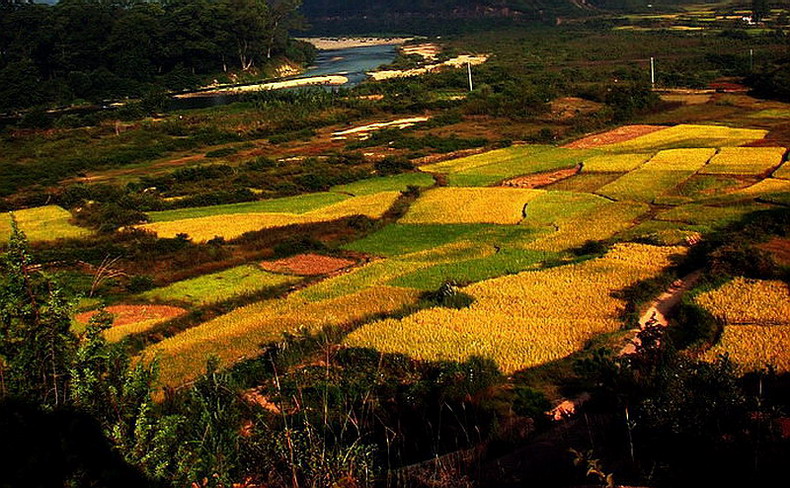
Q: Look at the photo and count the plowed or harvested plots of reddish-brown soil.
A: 4